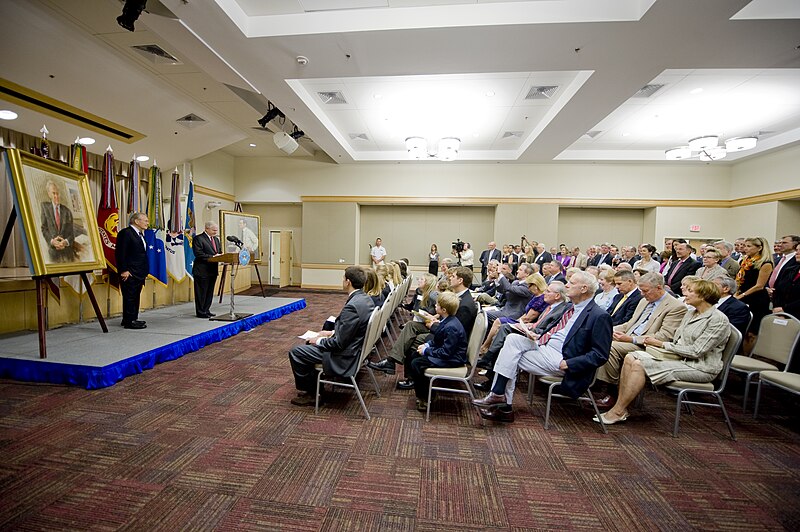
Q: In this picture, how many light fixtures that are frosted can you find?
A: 2